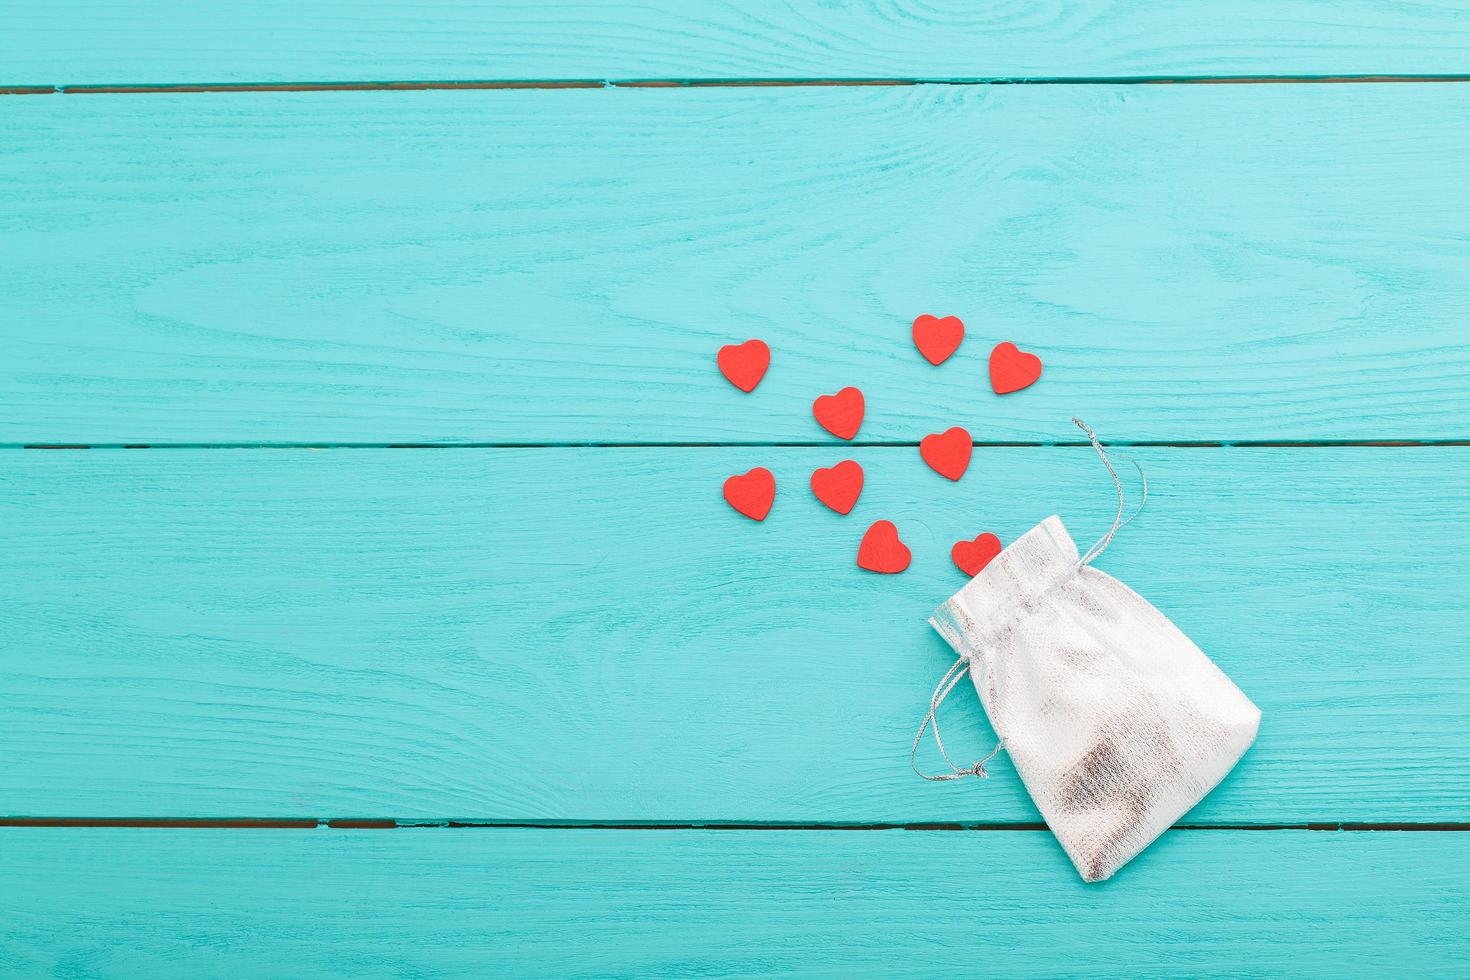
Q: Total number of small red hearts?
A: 9